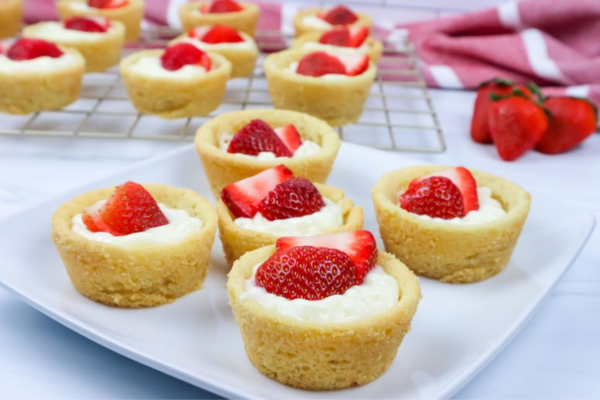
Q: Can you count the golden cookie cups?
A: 15